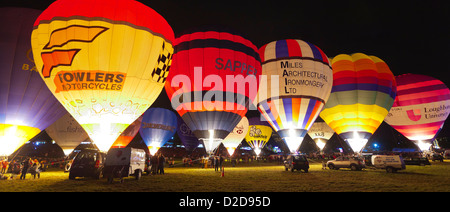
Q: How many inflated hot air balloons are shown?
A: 13